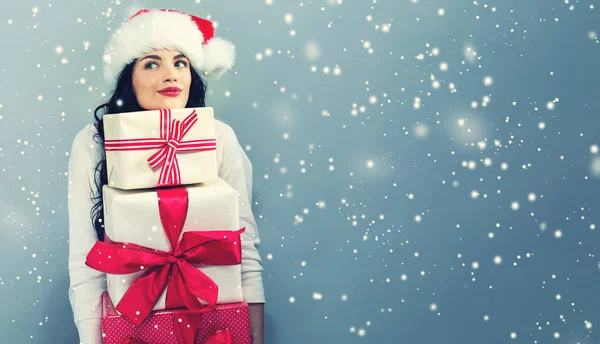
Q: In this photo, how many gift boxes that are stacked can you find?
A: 3